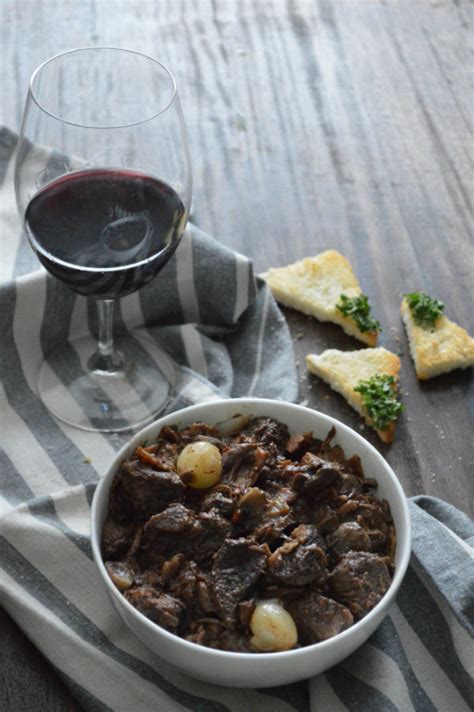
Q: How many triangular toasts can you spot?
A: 3